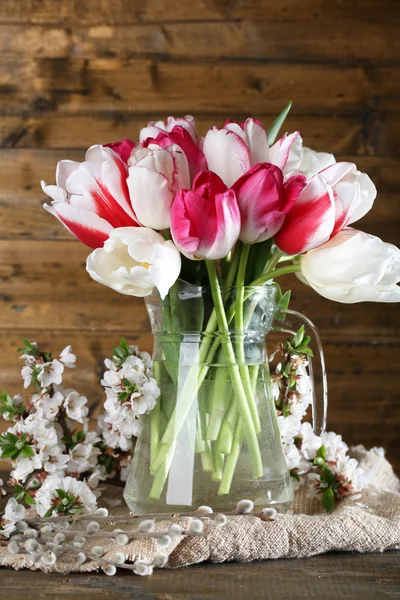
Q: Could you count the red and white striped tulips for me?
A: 2